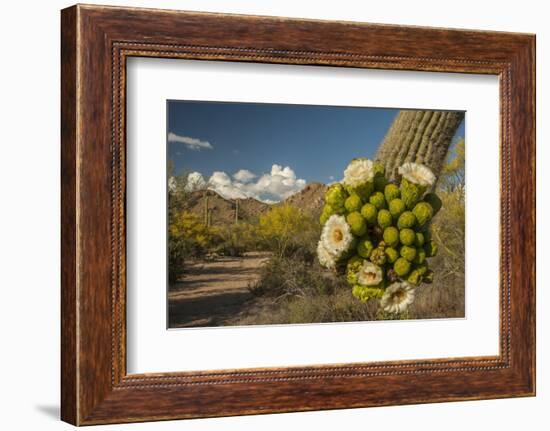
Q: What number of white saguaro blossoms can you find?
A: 6